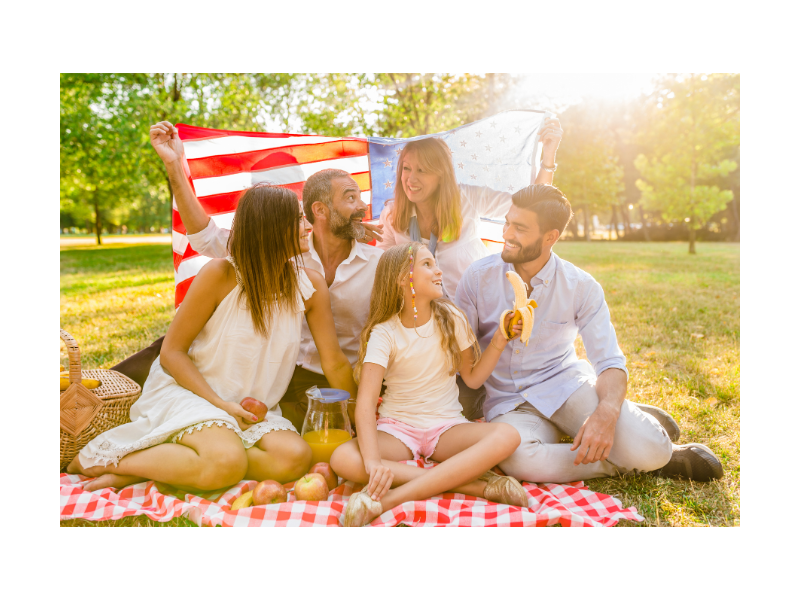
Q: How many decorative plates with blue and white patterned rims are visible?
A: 0